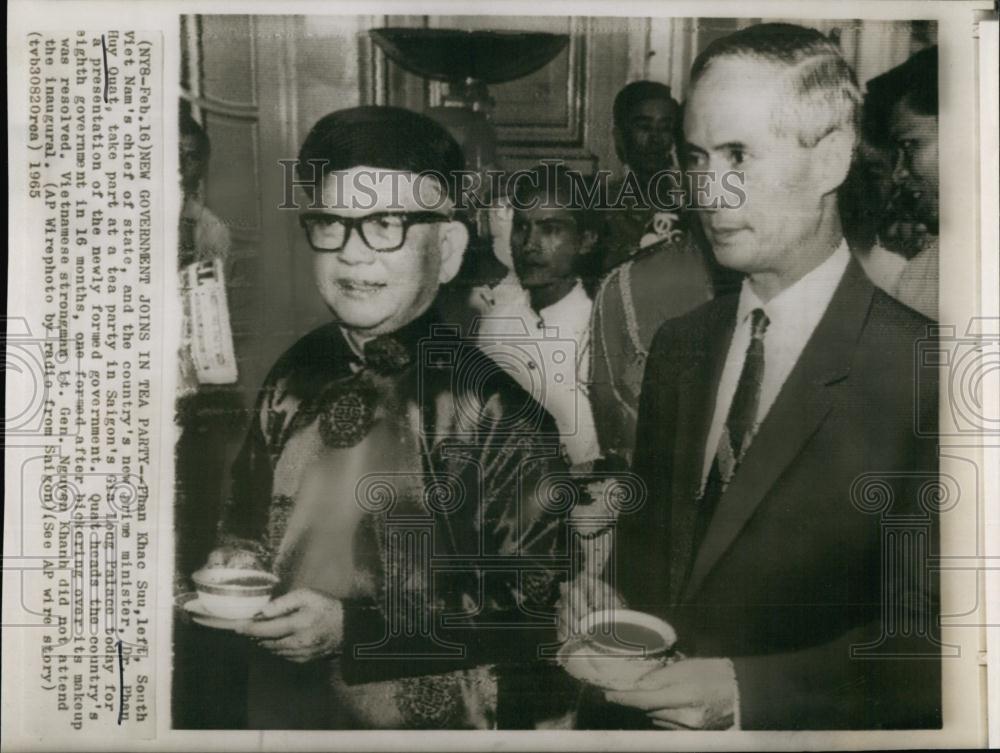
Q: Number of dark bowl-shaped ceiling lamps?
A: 1